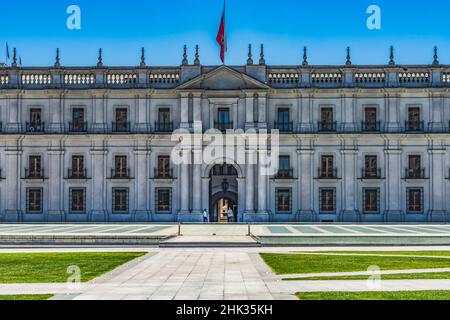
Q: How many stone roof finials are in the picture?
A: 12